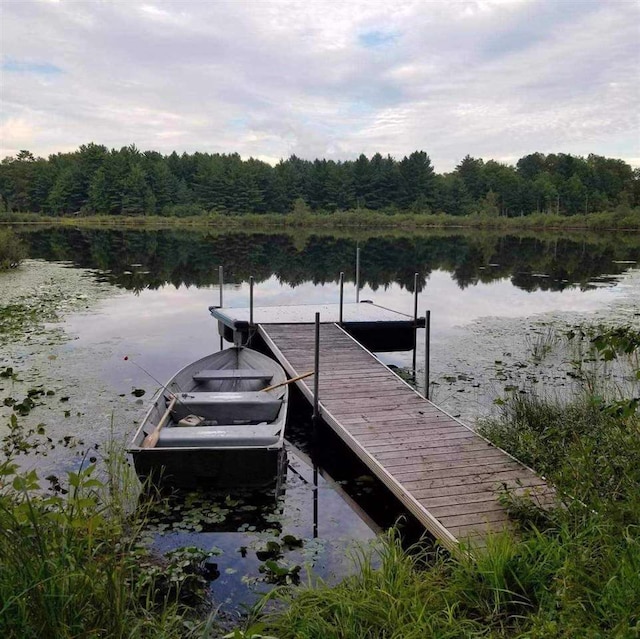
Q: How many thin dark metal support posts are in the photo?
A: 7